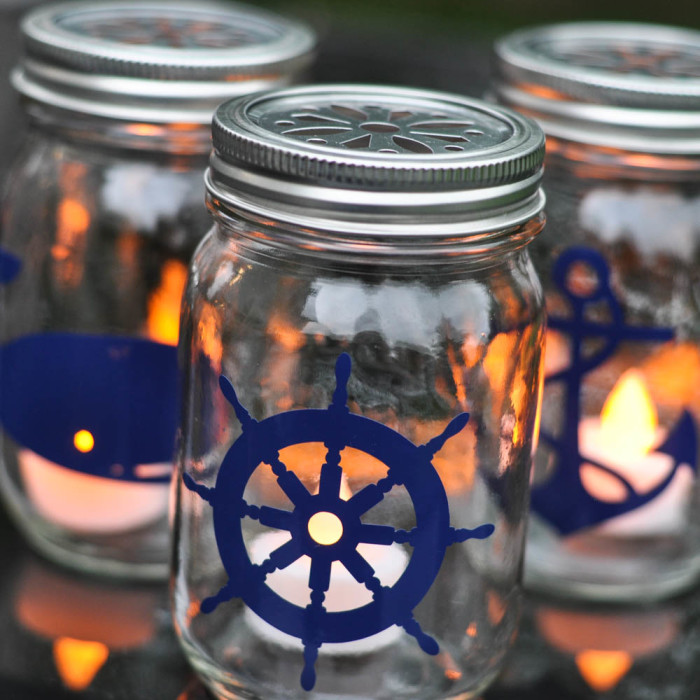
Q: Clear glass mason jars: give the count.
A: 3